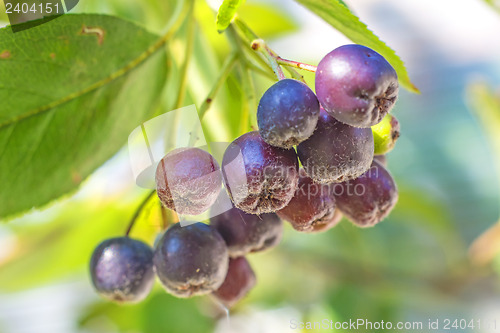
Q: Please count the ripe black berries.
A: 11